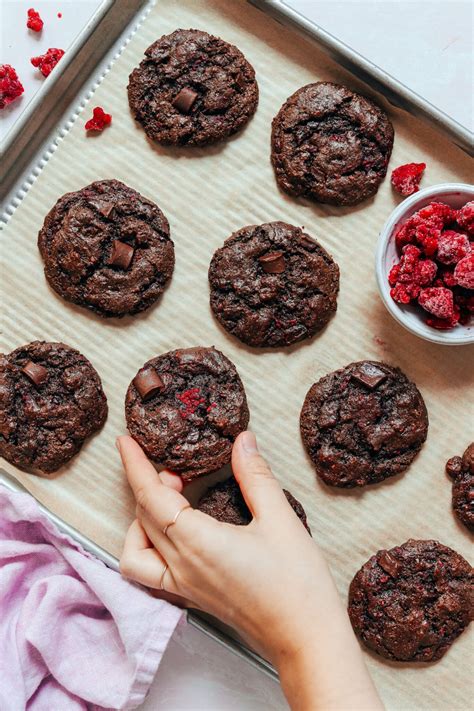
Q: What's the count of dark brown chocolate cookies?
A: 10